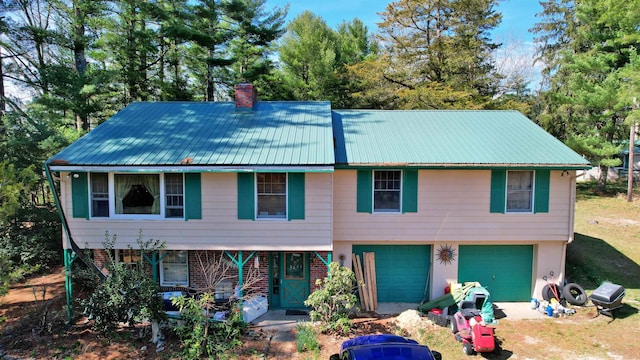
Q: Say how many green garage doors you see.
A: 2